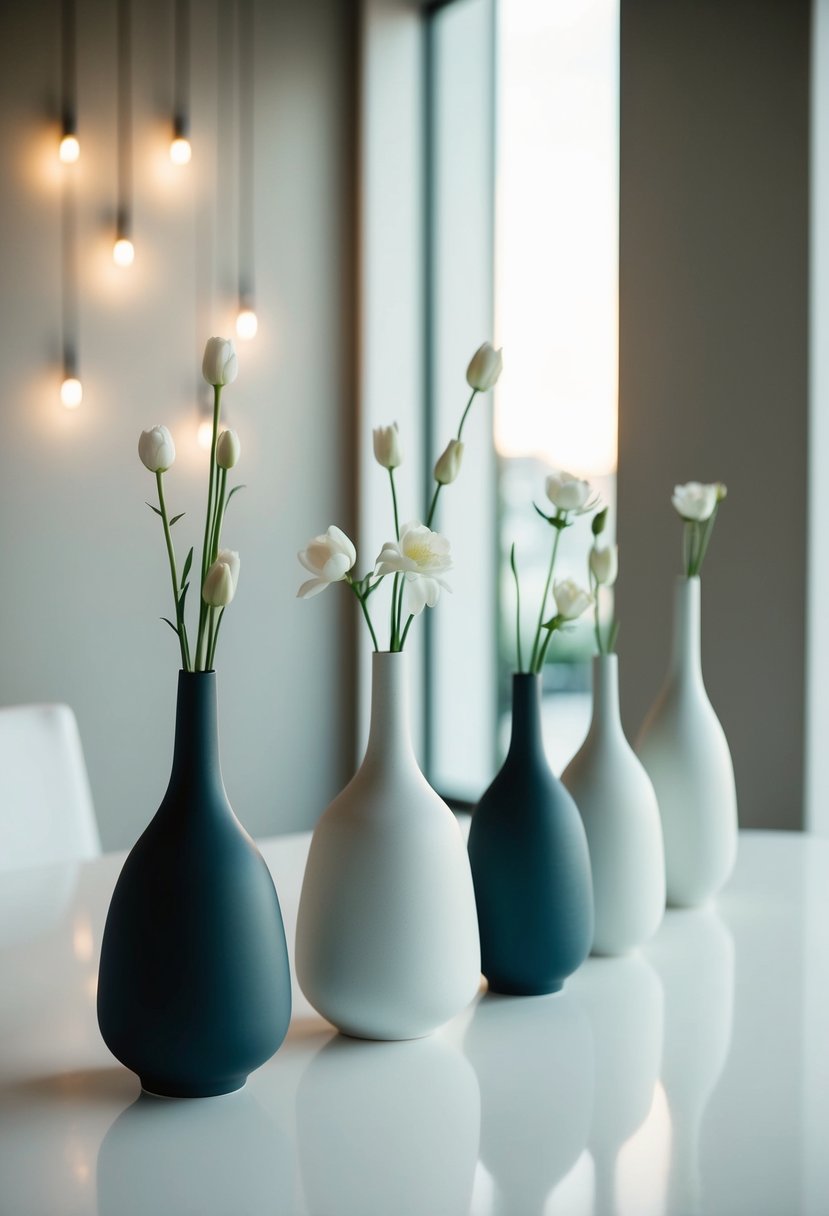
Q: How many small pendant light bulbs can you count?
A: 6